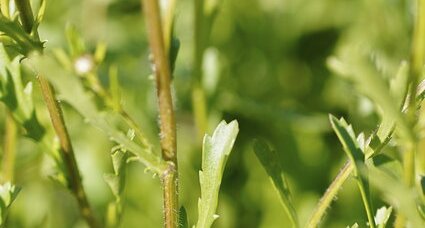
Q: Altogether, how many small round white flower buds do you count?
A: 1